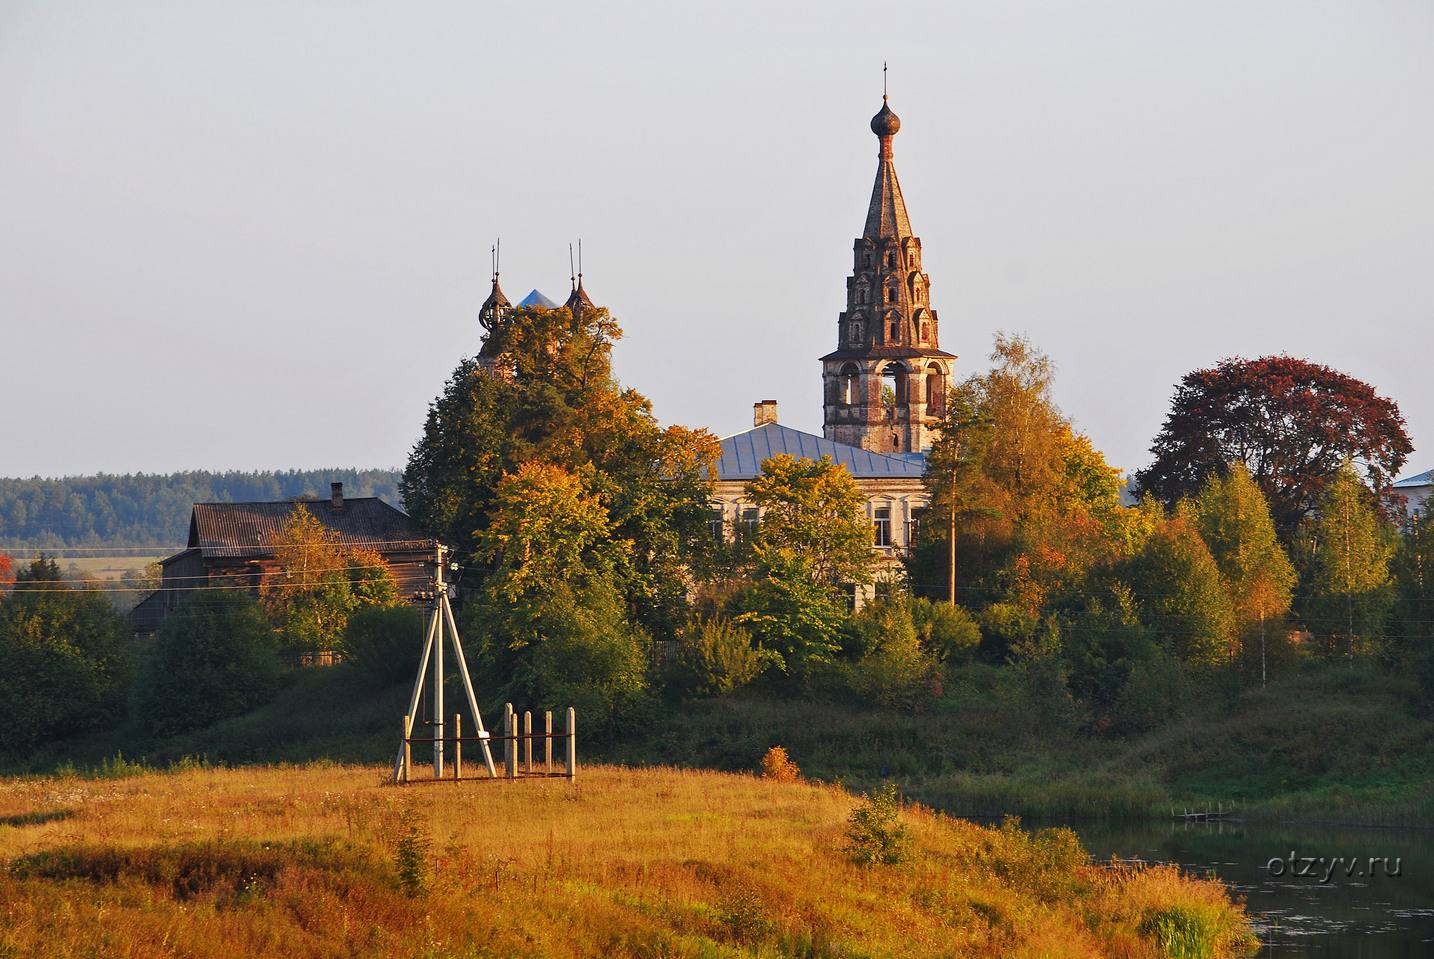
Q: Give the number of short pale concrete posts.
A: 7